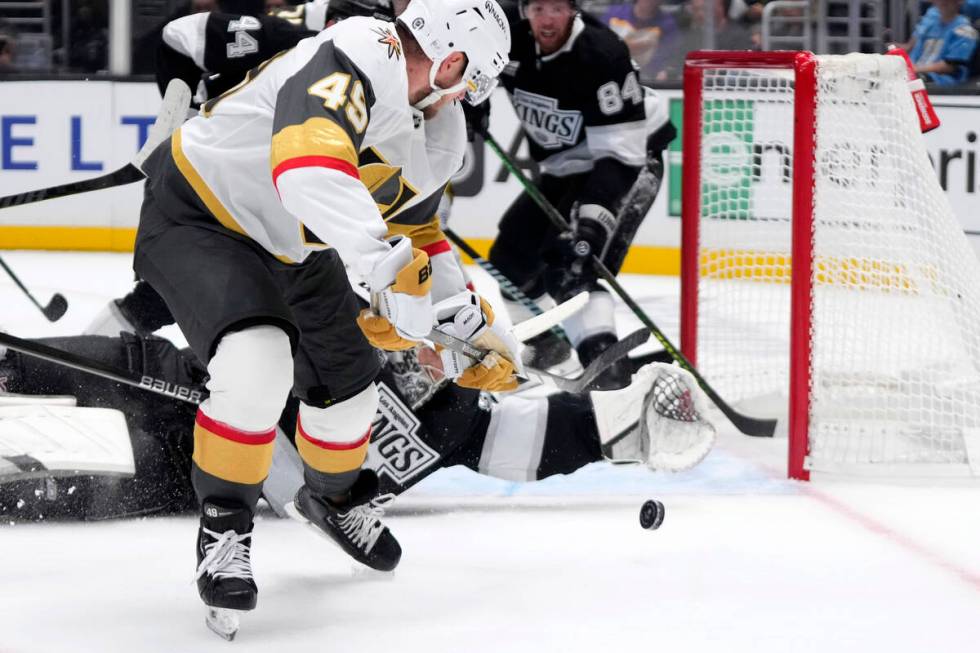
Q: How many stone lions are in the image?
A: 0